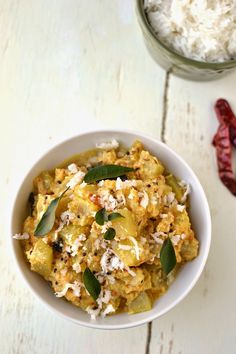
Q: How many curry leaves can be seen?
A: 7